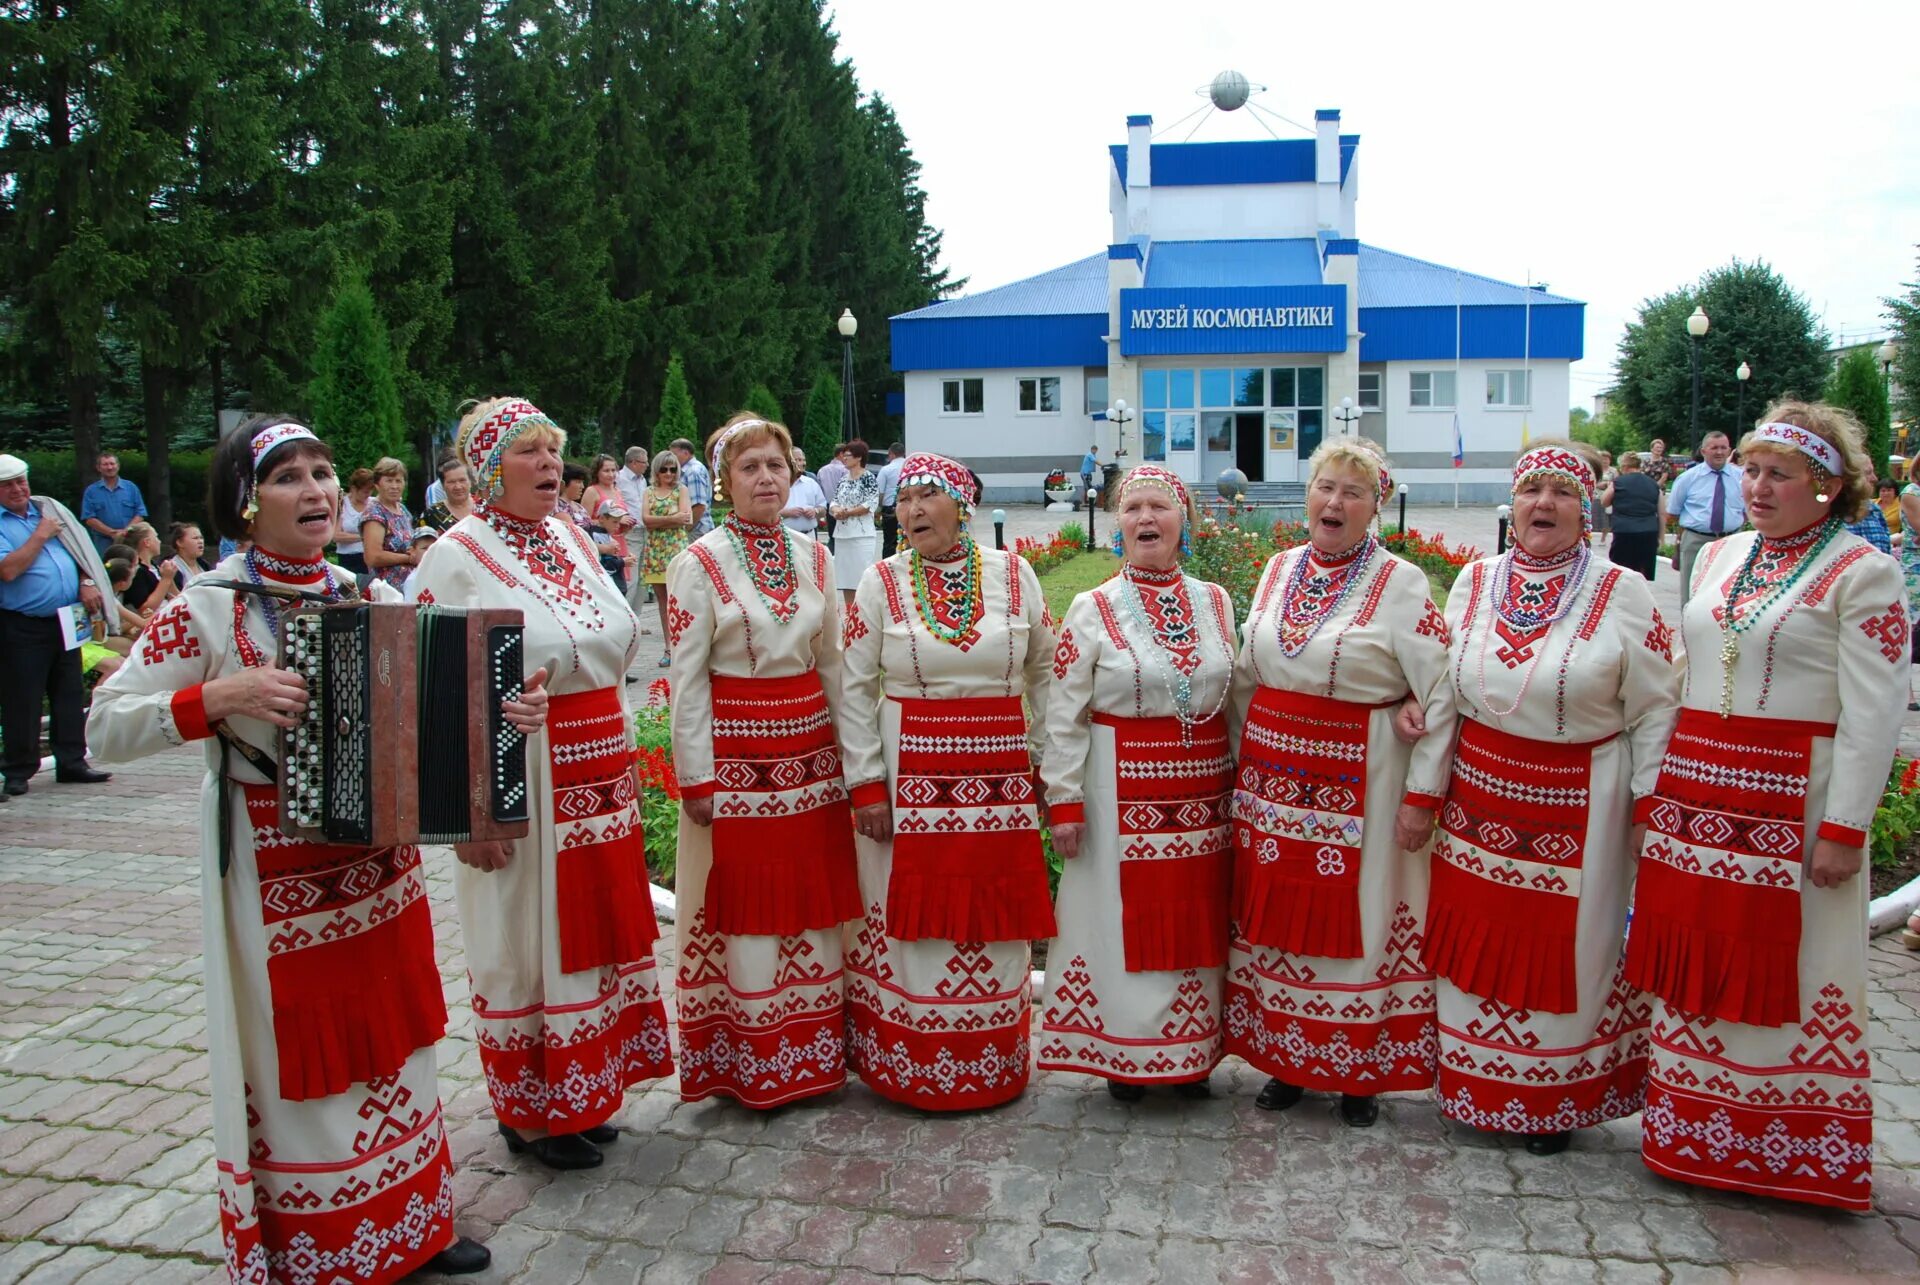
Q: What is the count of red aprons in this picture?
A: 8